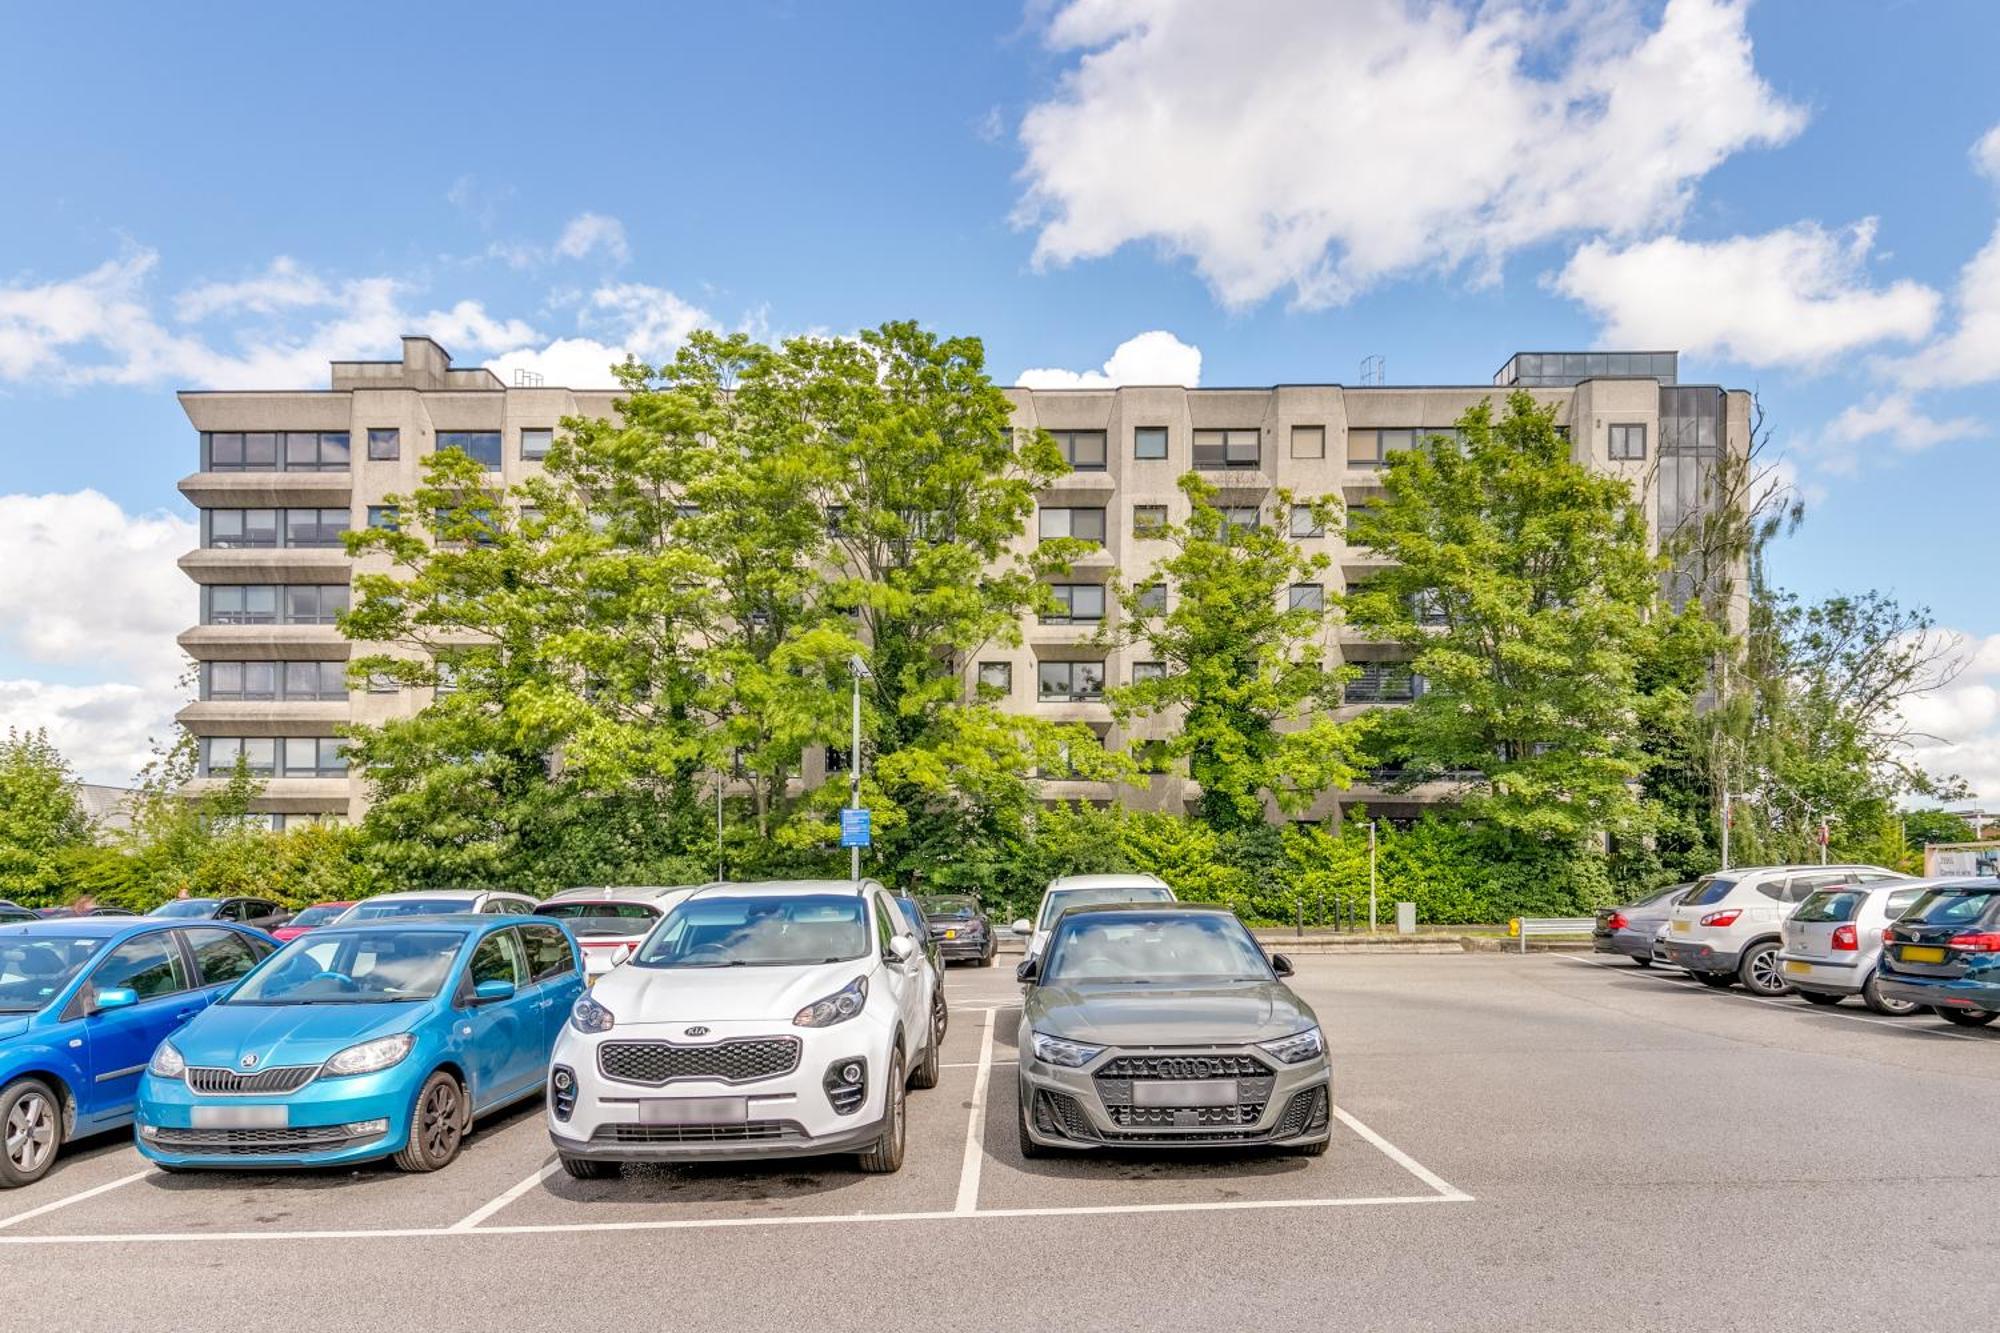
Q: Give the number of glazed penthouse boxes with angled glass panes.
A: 1